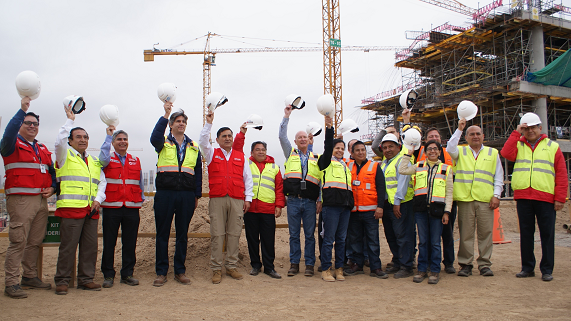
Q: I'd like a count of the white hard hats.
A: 15